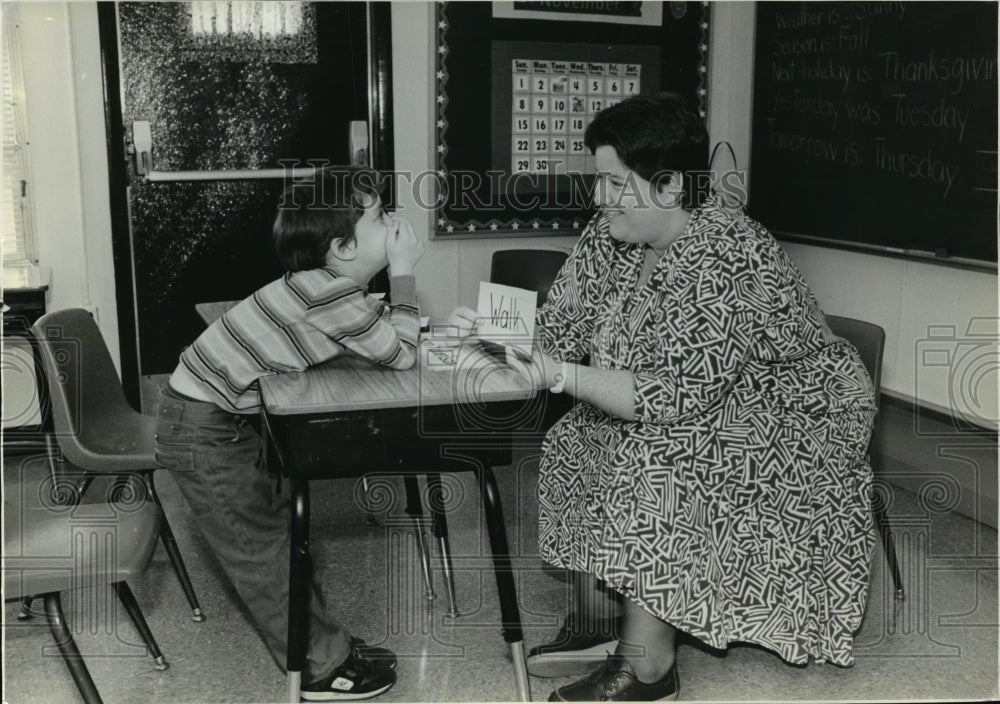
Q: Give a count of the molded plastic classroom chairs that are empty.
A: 3